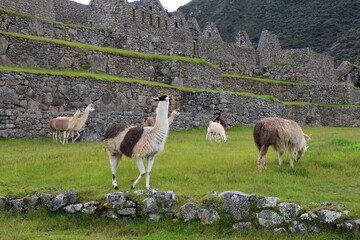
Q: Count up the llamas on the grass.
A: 7